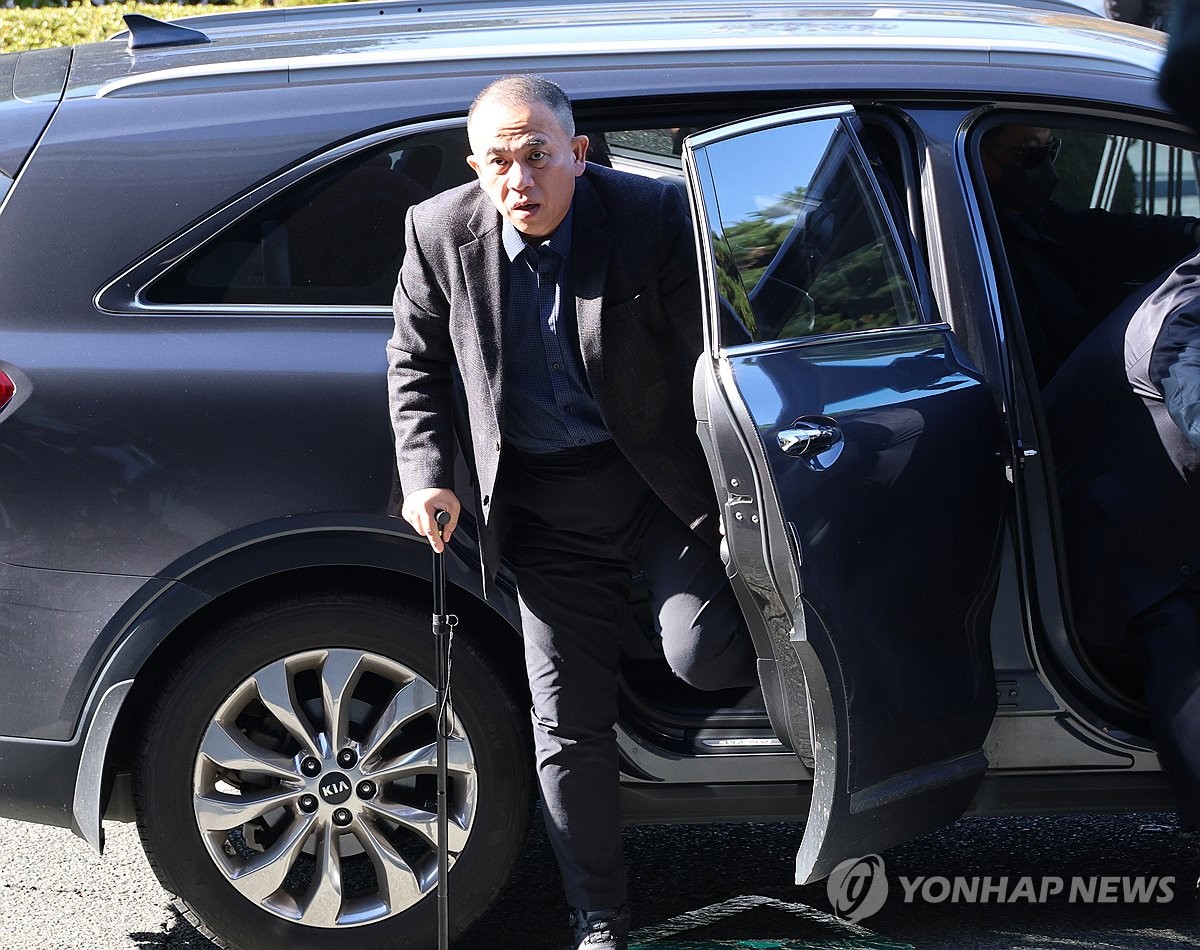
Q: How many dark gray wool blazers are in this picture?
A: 1